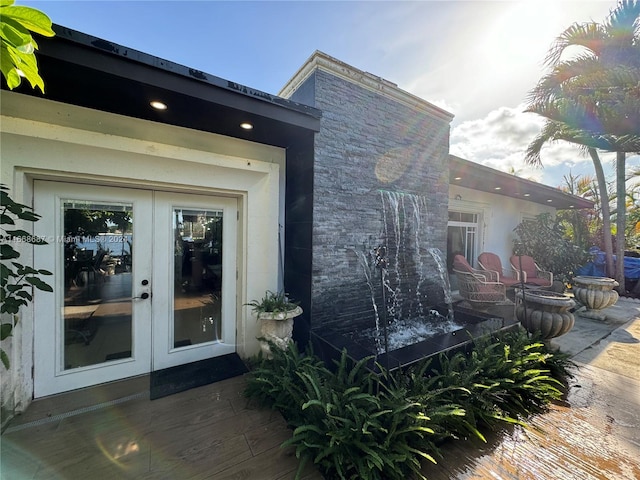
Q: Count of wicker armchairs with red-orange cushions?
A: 3